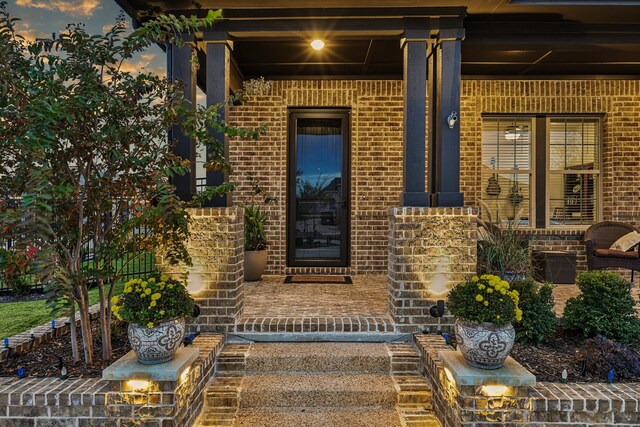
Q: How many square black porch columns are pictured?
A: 4